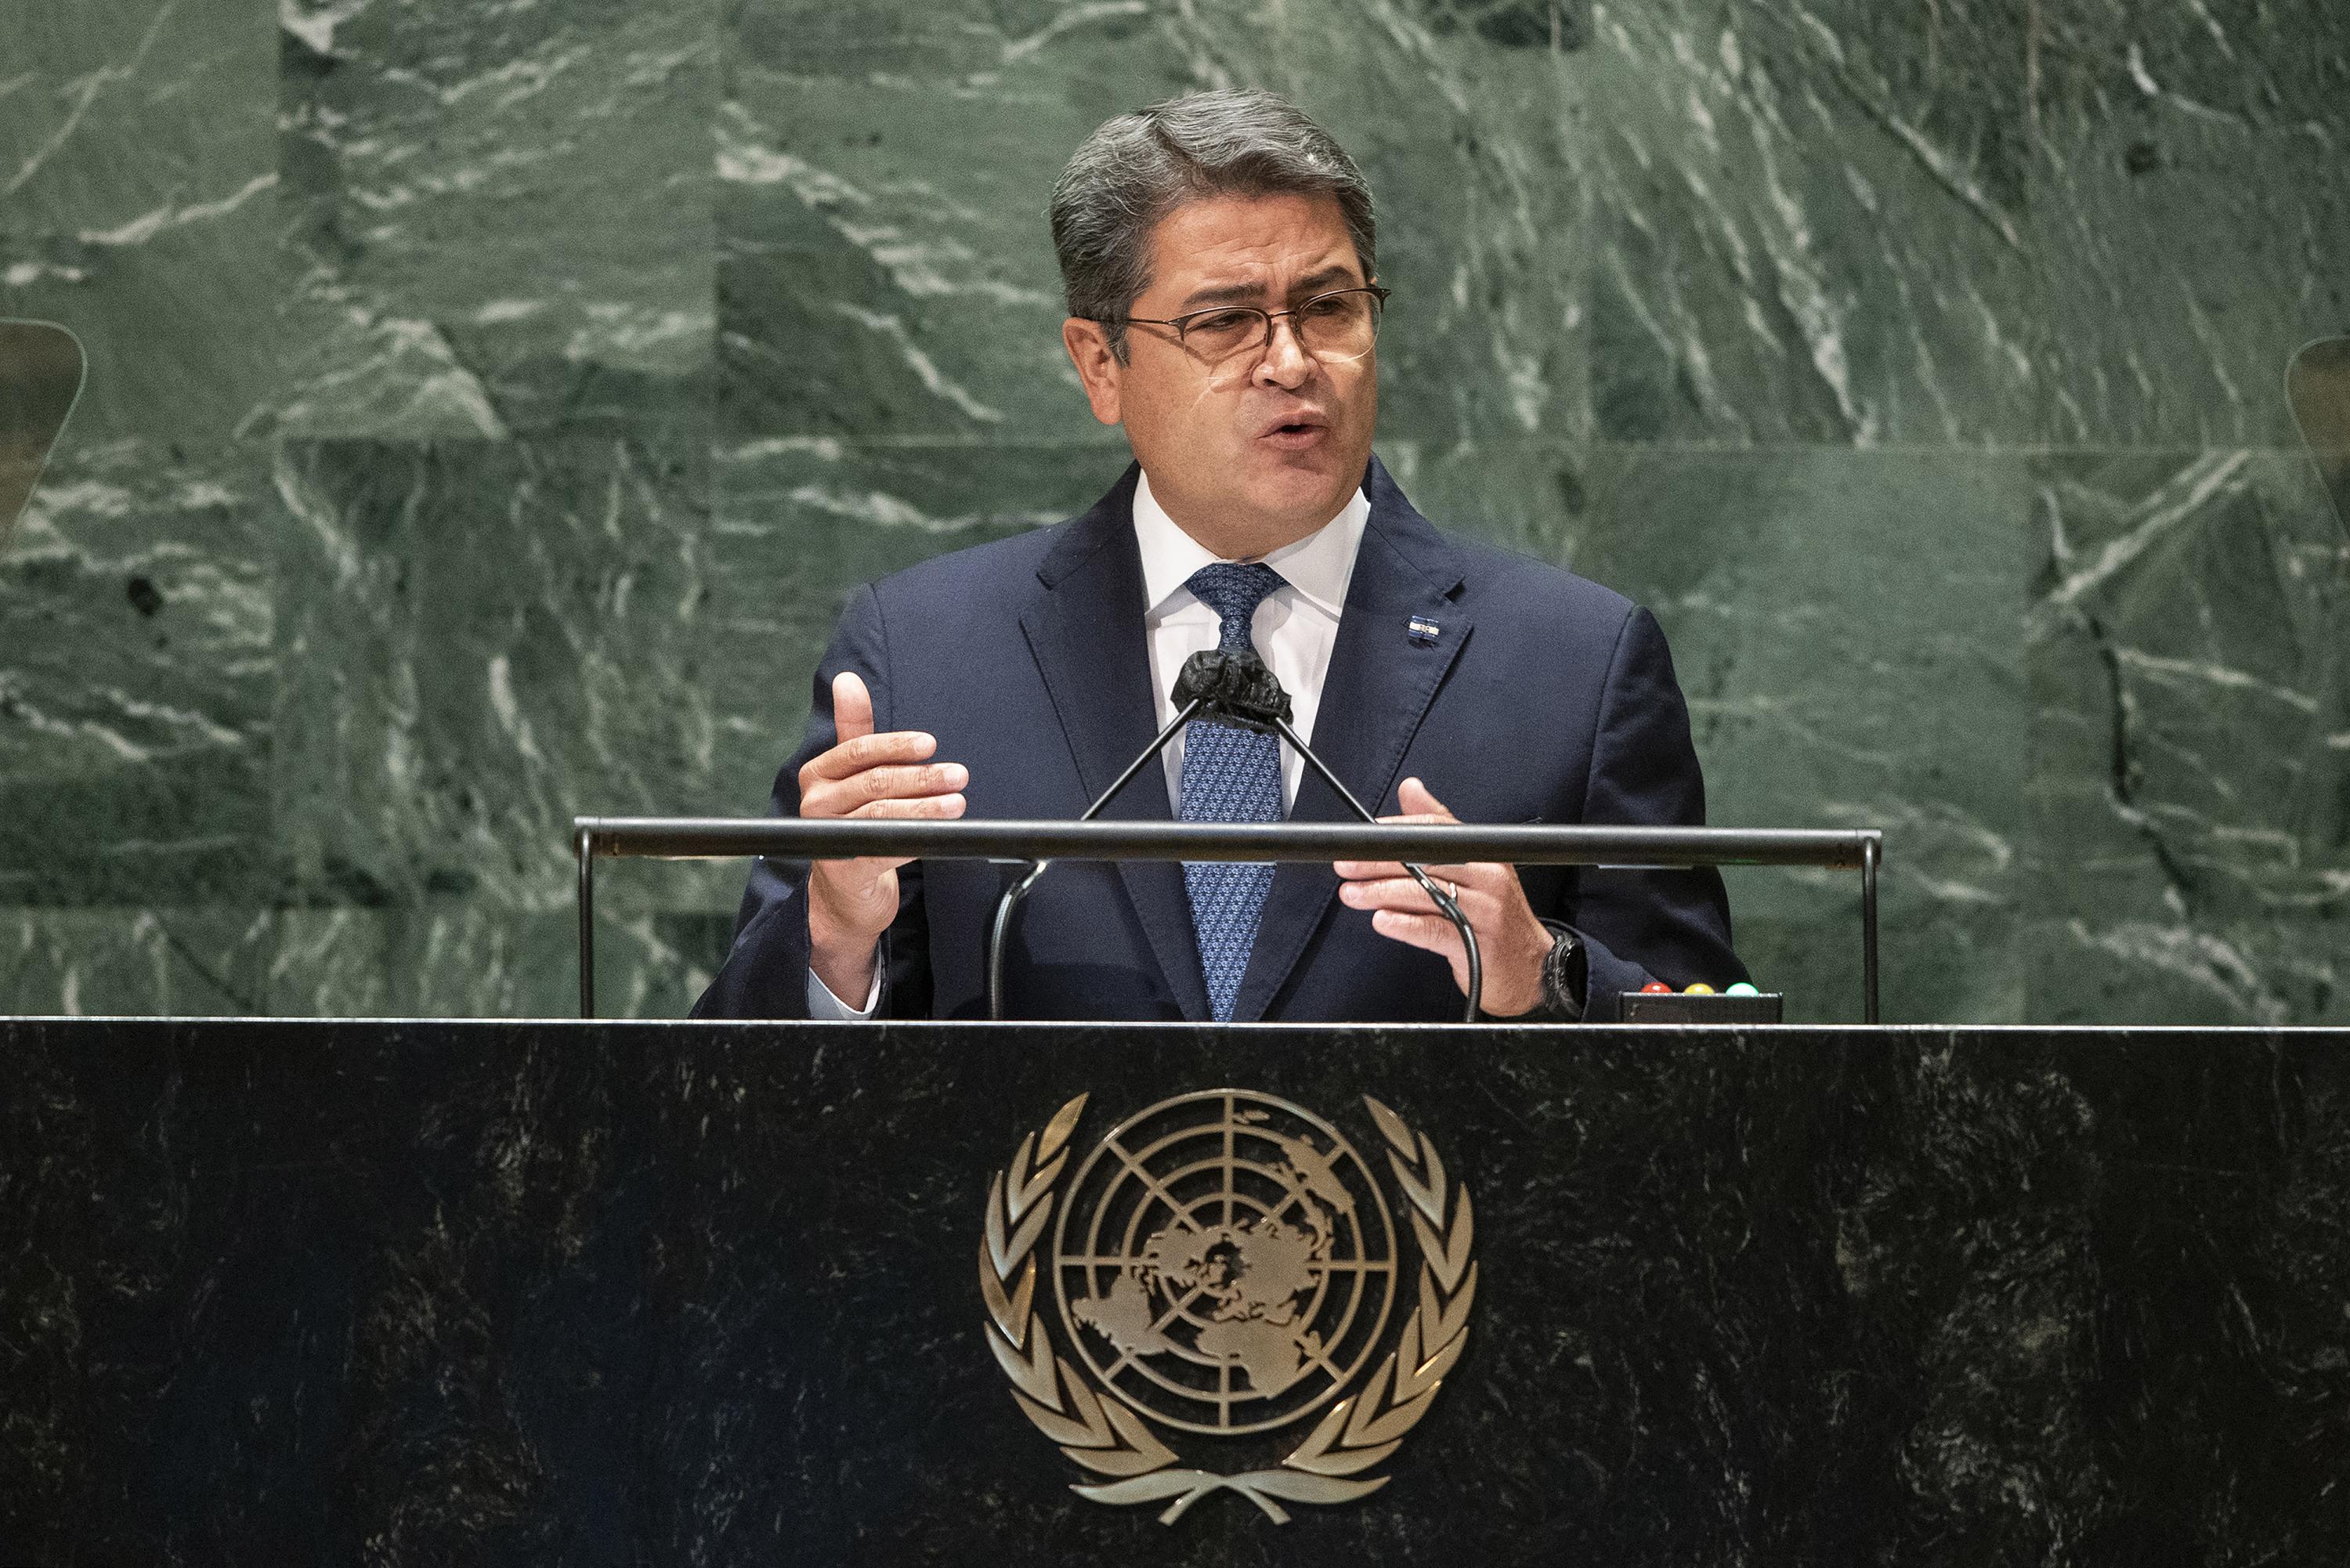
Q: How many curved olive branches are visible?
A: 2